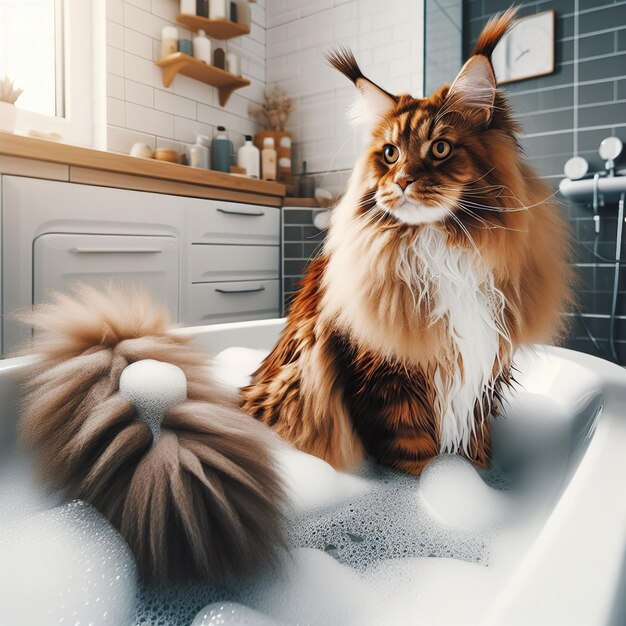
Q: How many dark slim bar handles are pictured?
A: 2